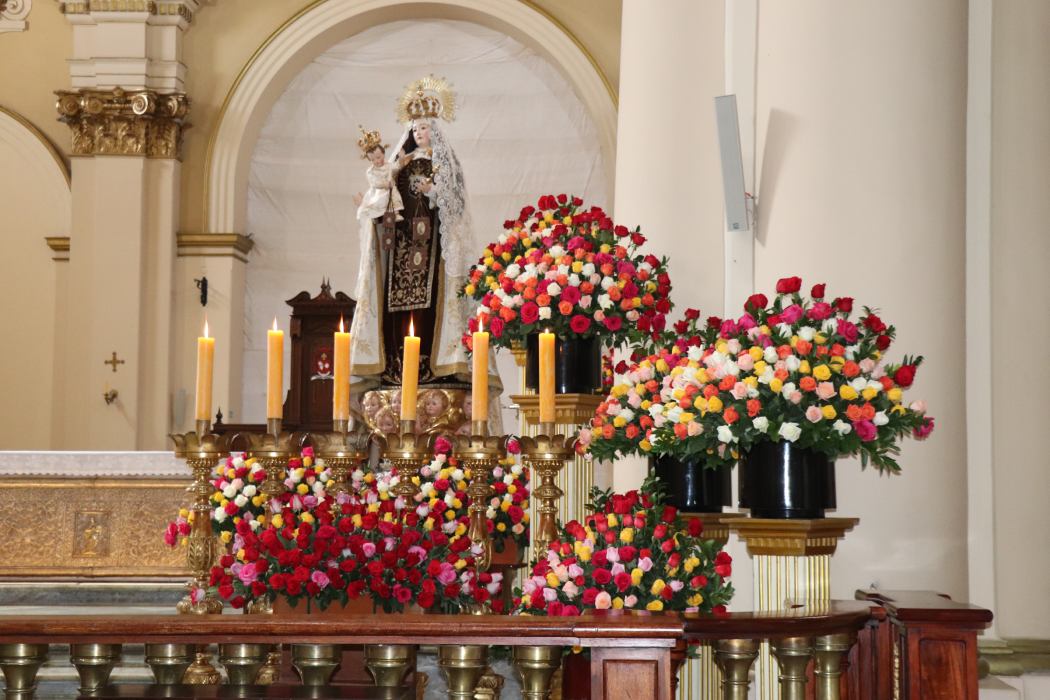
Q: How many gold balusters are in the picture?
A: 11